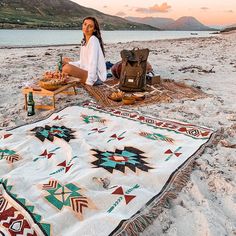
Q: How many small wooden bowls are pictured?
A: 3